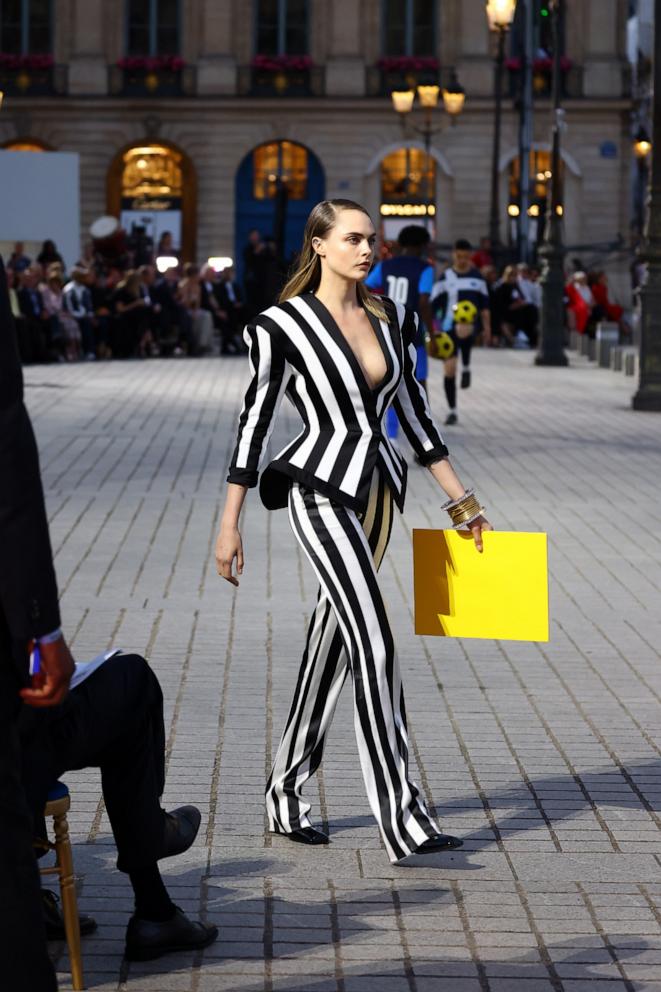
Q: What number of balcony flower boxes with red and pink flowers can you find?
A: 5